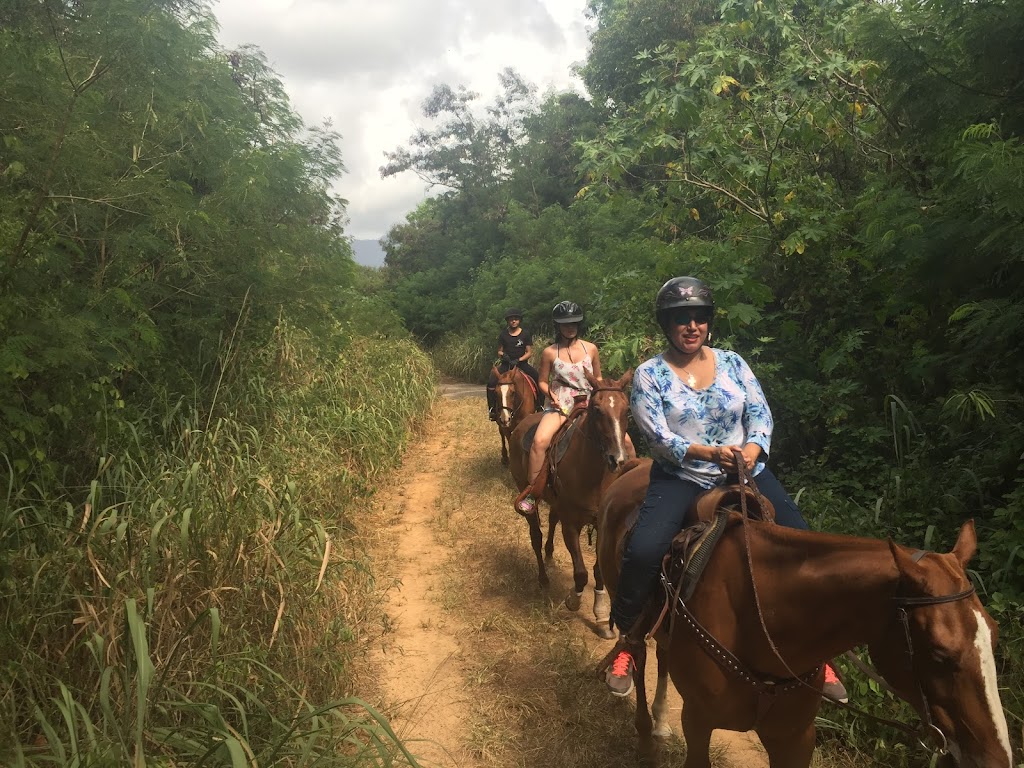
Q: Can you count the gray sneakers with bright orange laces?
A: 2